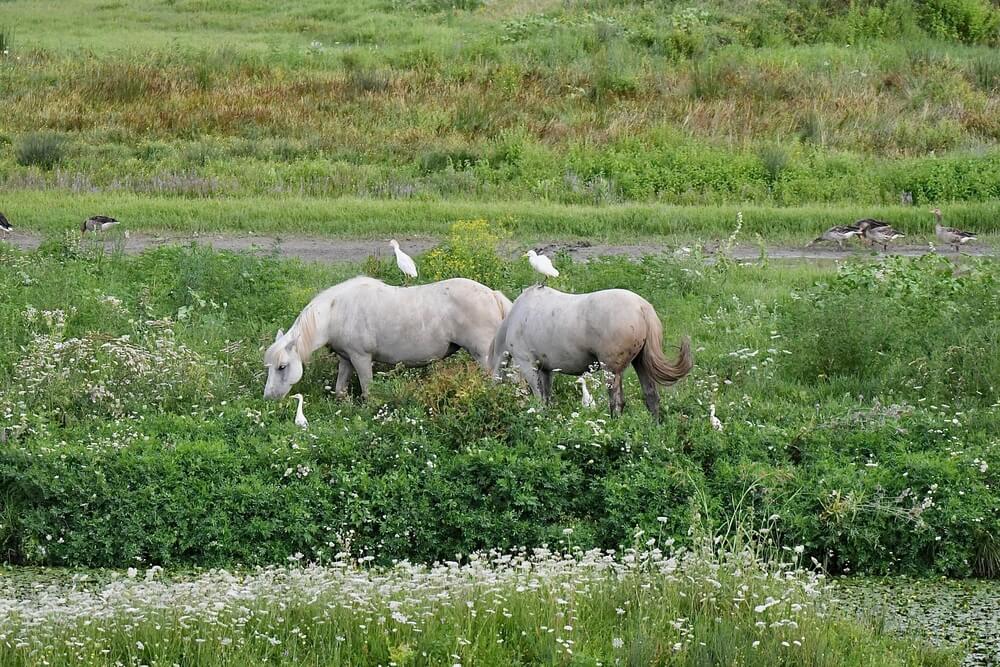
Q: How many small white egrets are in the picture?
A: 5